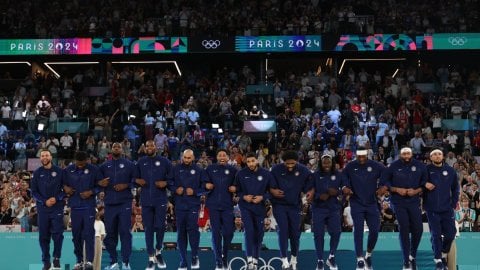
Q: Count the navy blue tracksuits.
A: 12